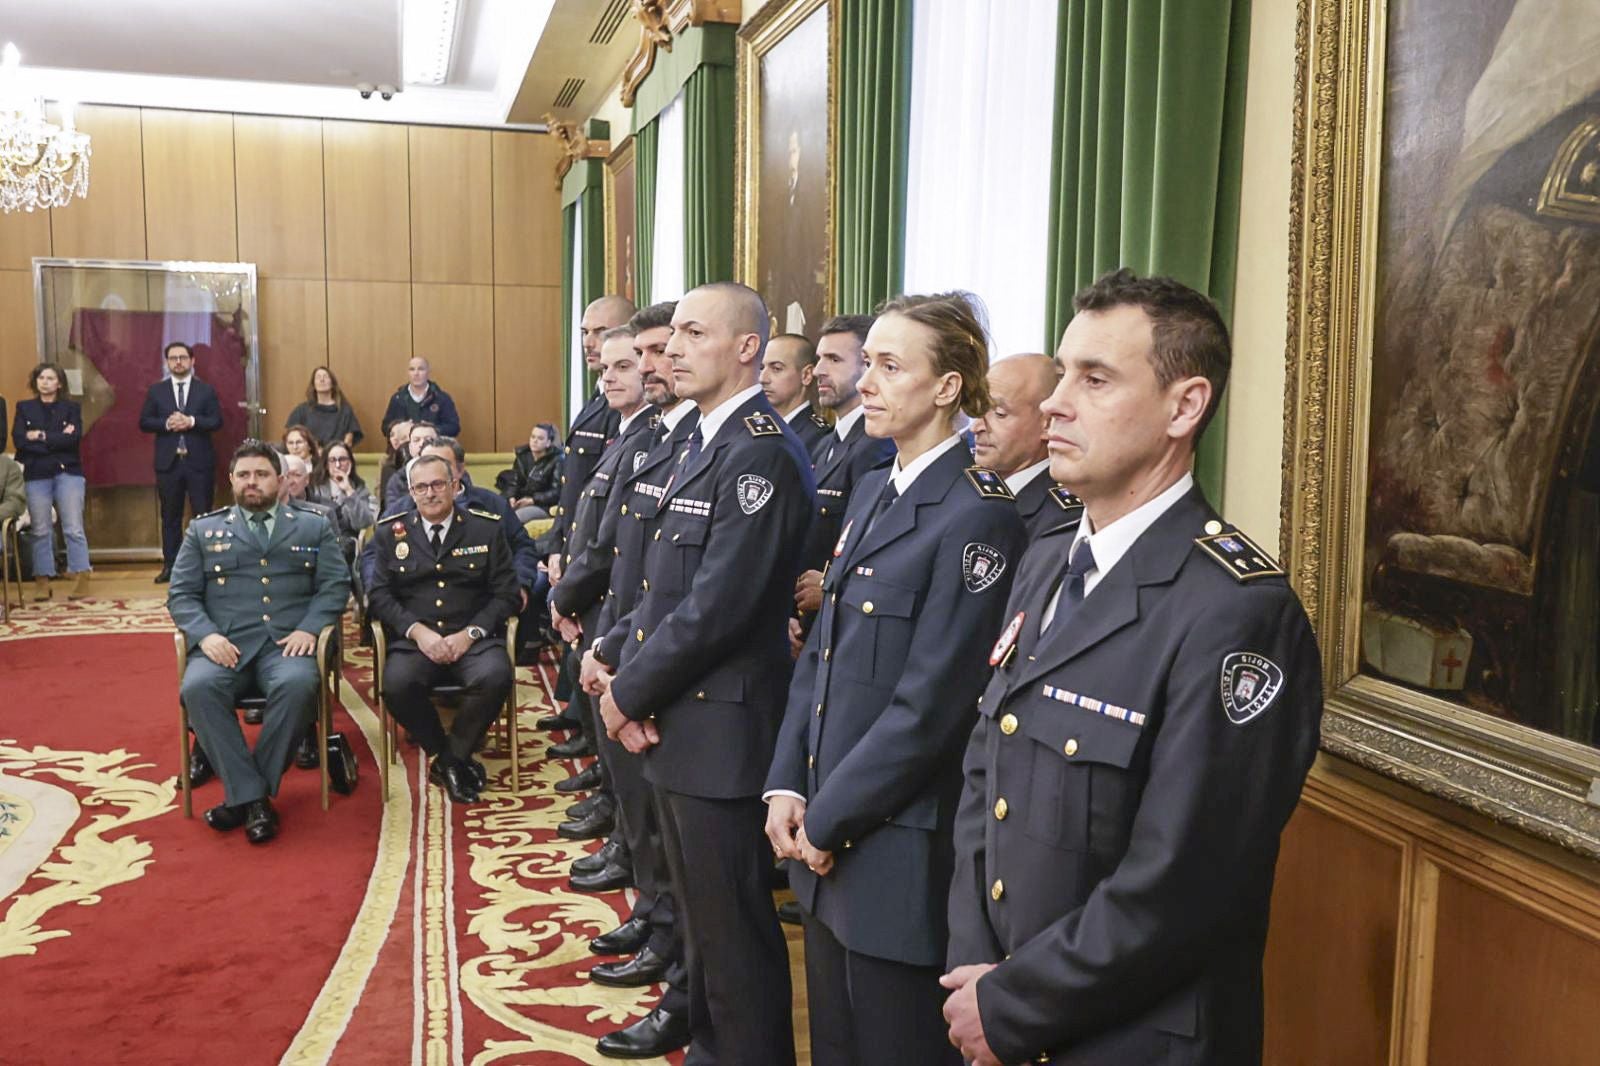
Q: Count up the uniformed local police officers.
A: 9